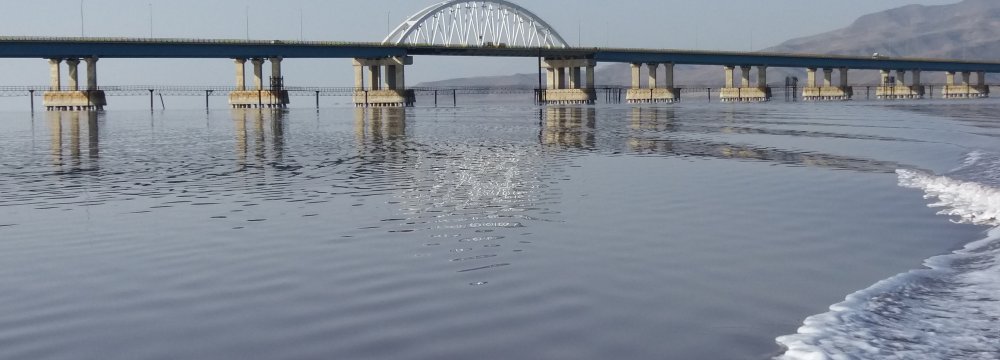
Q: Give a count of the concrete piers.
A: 9